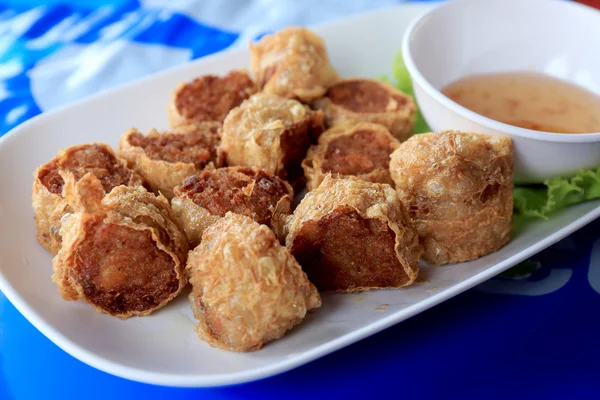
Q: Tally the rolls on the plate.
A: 12